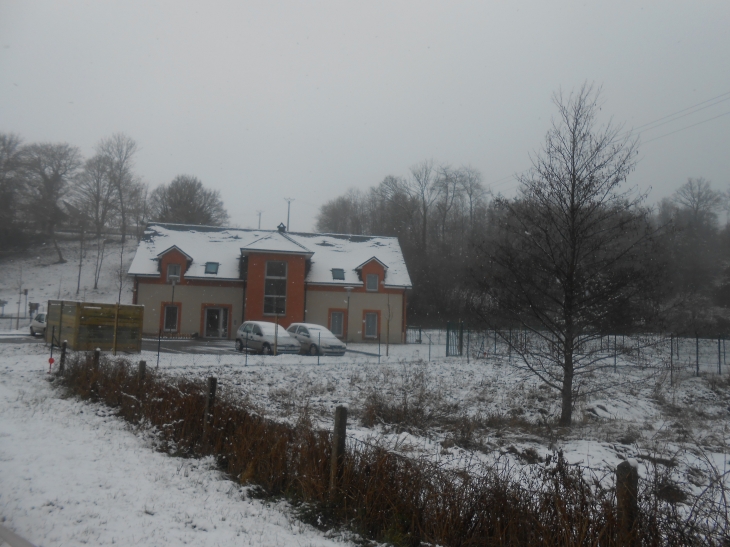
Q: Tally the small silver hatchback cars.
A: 2